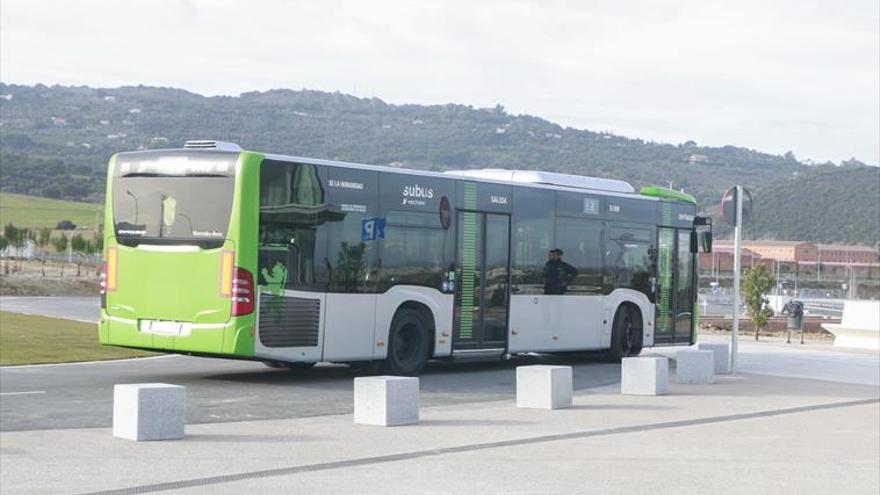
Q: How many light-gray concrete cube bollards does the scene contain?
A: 6